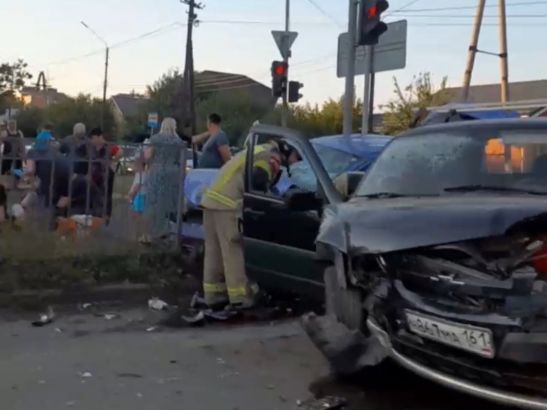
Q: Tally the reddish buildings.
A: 1